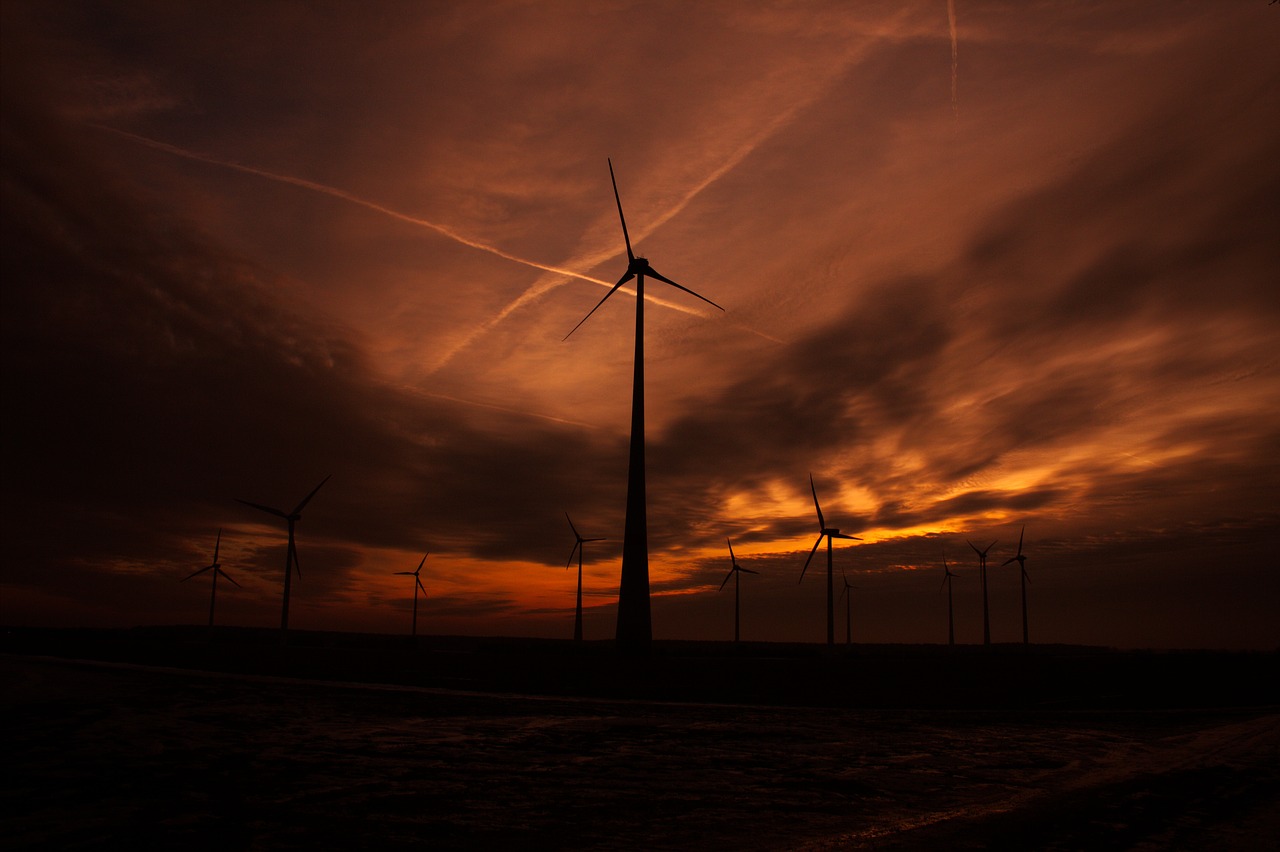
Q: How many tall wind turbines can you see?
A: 11